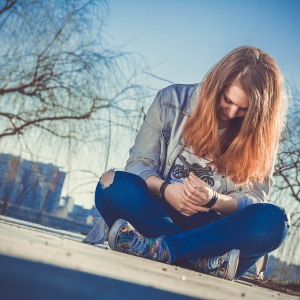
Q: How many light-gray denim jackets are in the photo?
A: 1